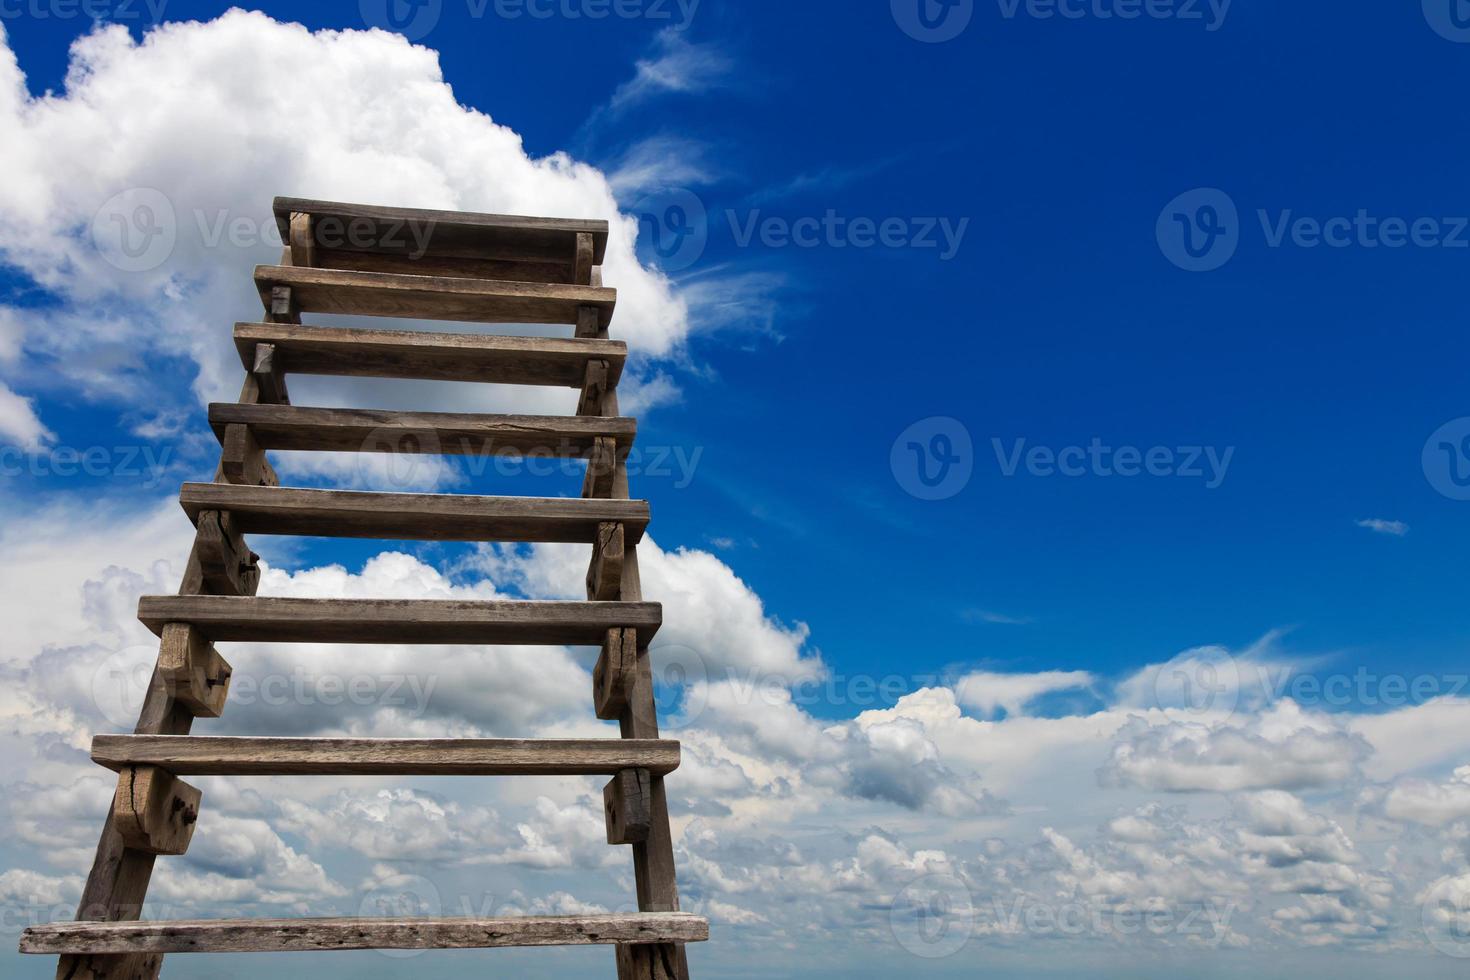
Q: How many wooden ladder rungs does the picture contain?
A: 8